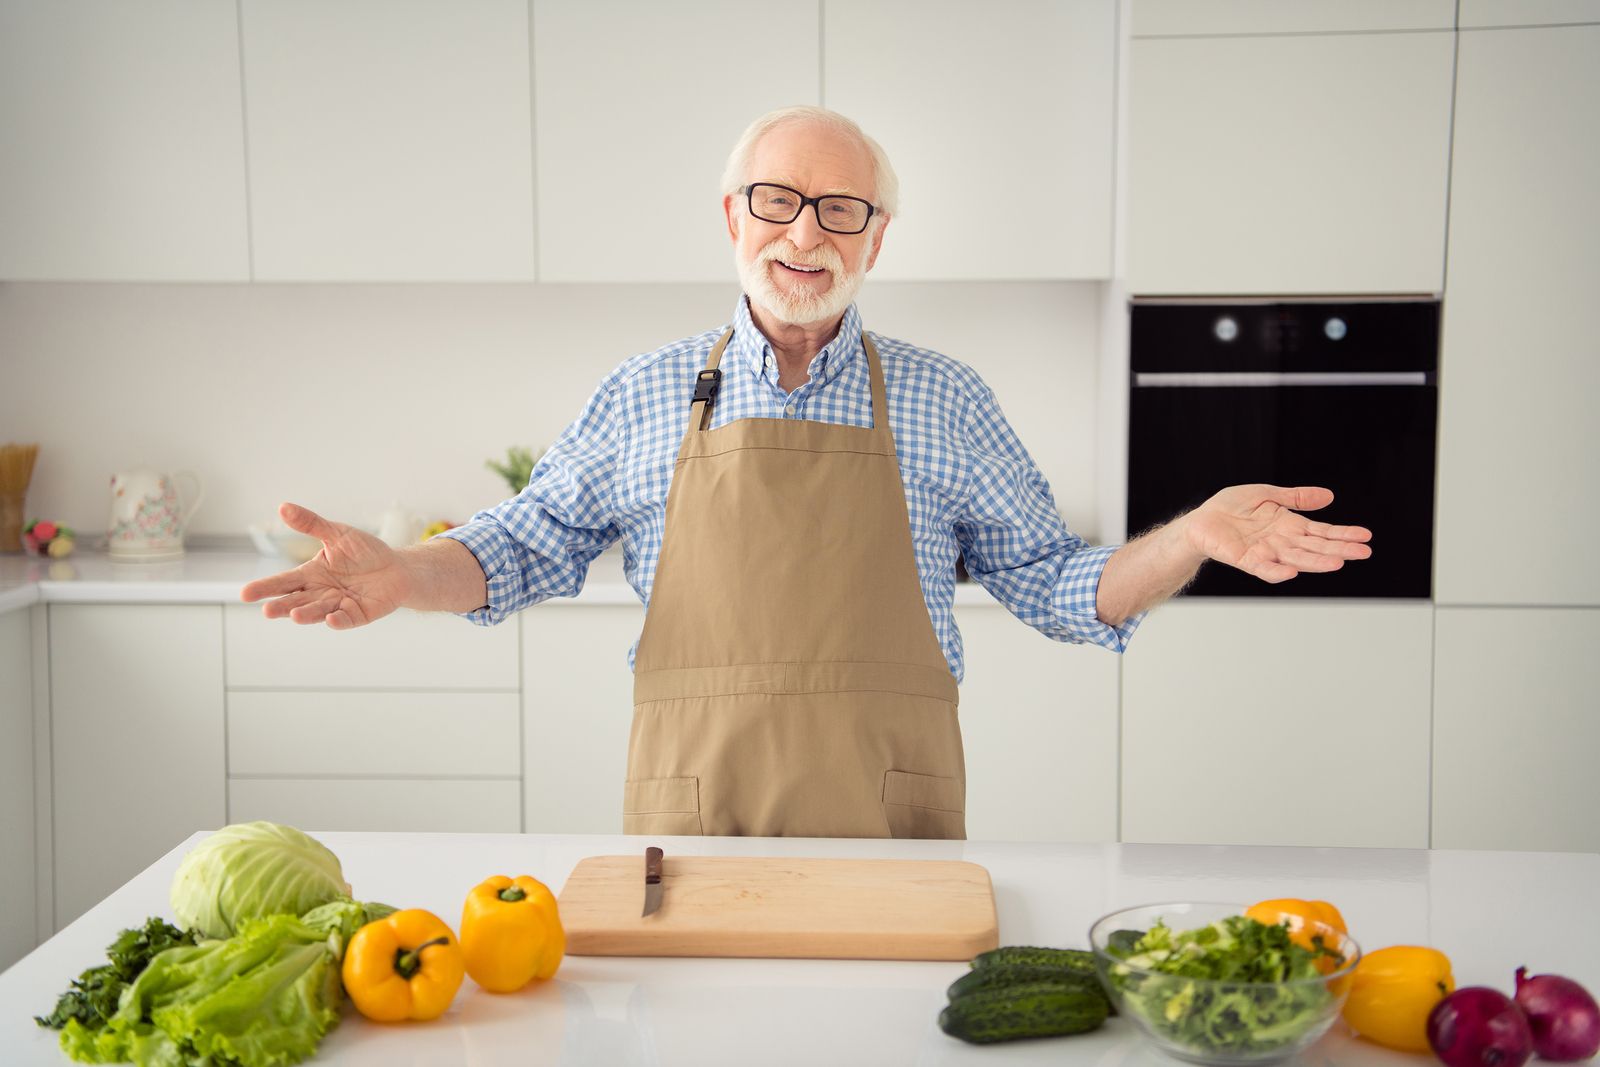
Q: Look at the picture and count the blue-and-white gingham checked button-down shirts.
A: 1